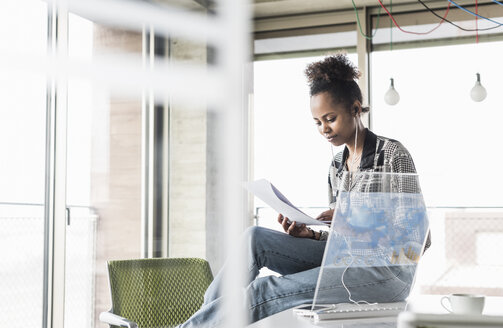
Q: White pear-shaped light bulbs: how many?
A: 2